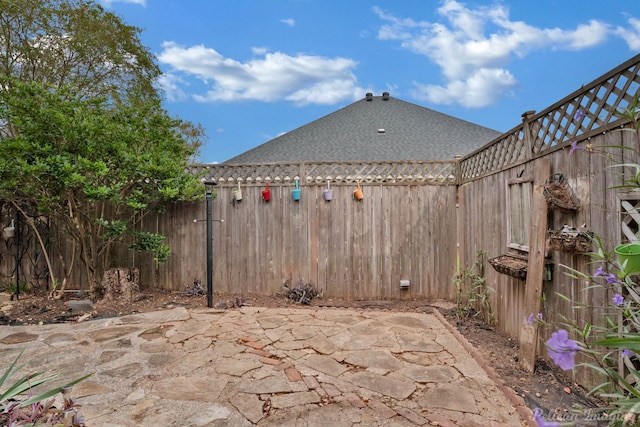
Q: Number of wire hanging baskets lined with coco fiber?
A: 3